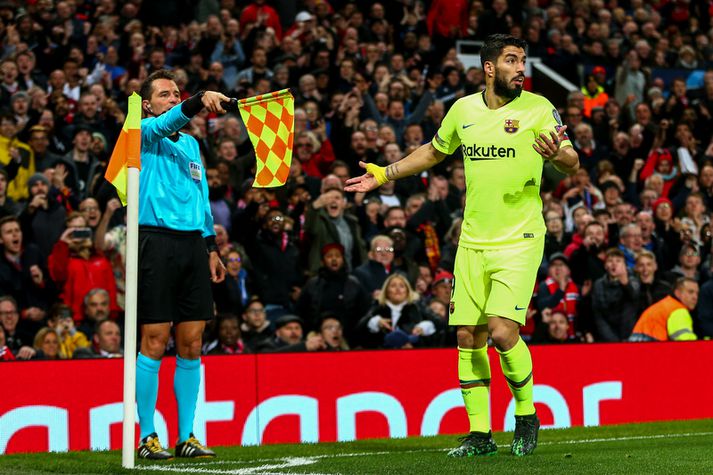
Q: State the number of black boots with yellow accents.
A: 2